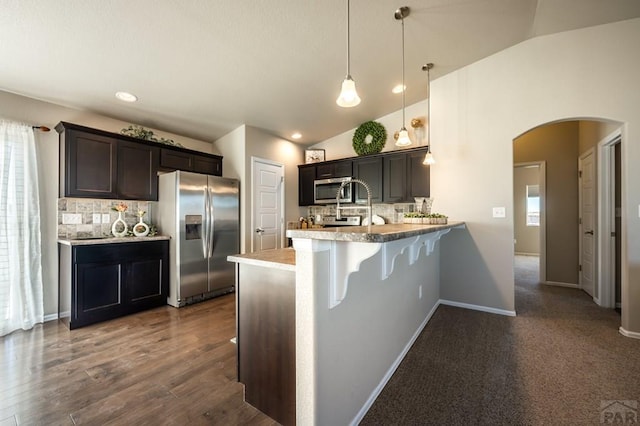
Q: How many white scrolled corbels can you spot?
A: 4